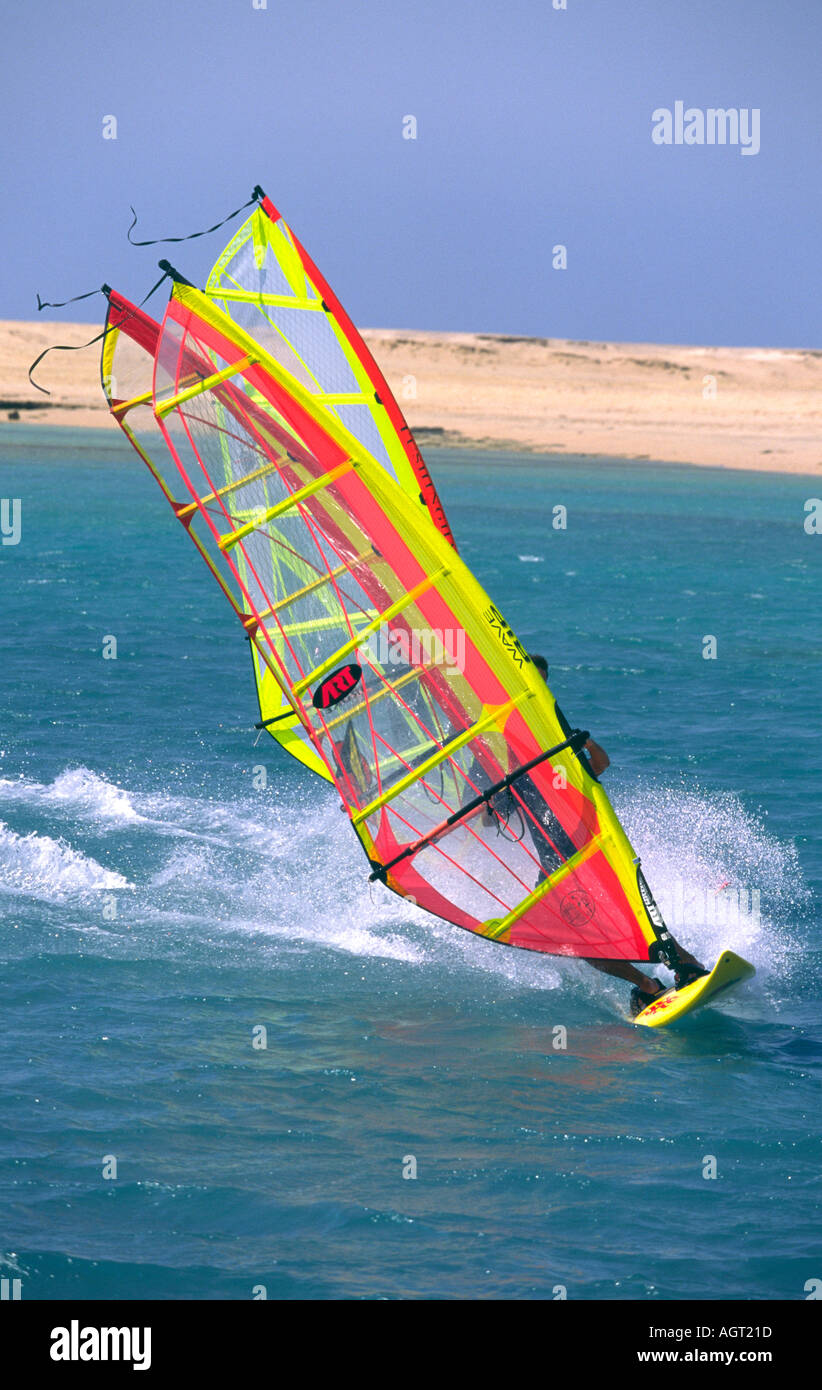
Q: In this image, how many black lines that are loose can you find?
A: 3